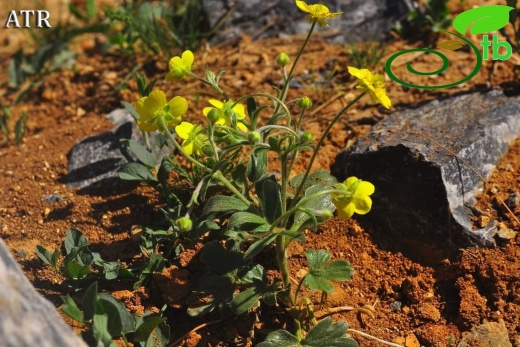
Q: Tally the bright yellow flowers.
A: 7